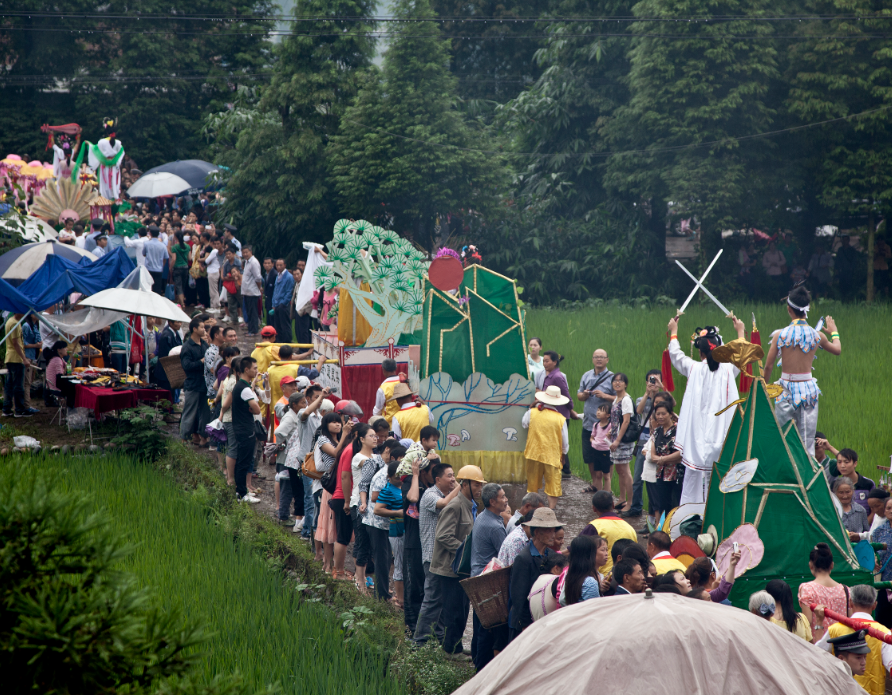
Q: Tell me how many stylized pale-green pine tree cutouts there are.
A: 1